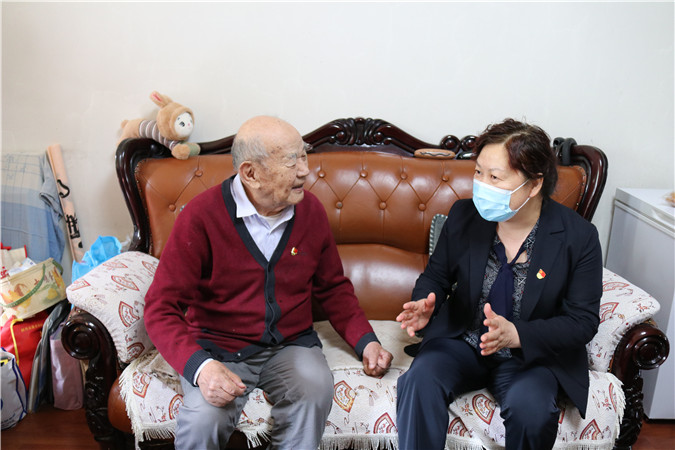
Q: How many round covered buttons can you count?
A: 9